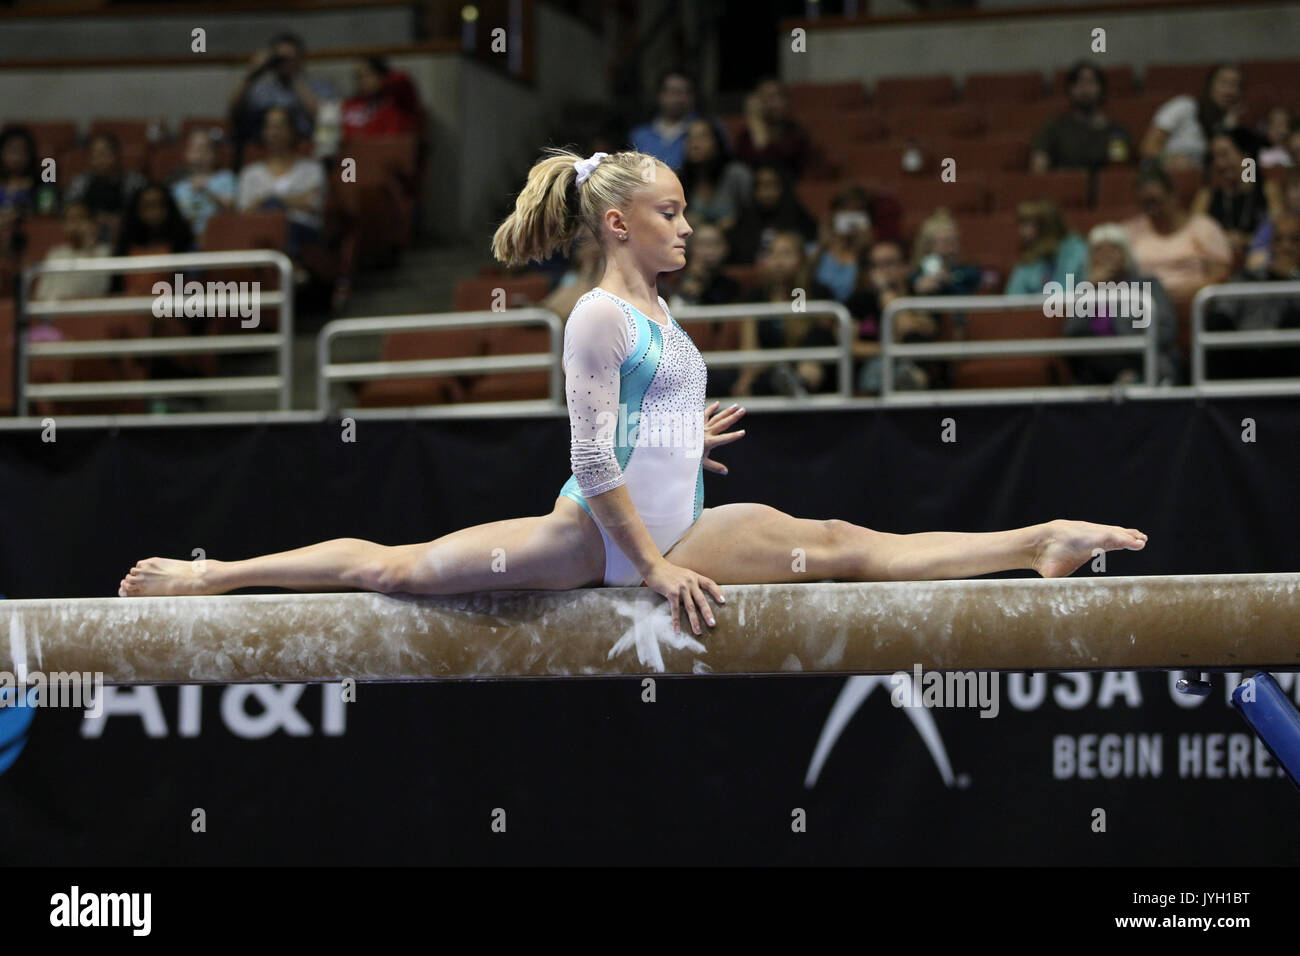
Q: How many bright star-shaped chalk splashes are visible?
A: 1